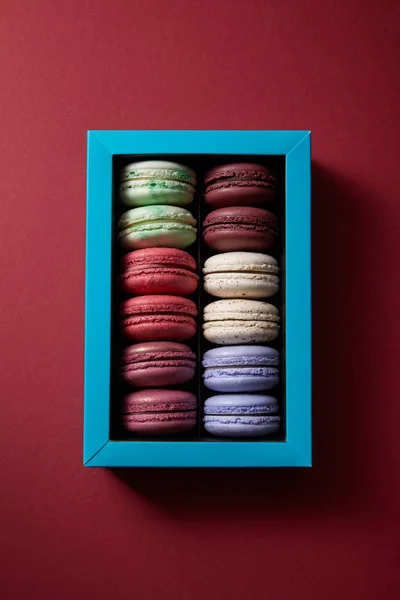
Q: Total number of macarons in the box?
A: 12